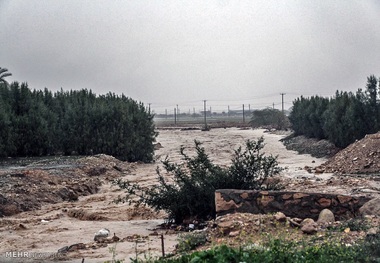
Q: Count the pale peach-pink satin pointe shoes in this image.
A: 0